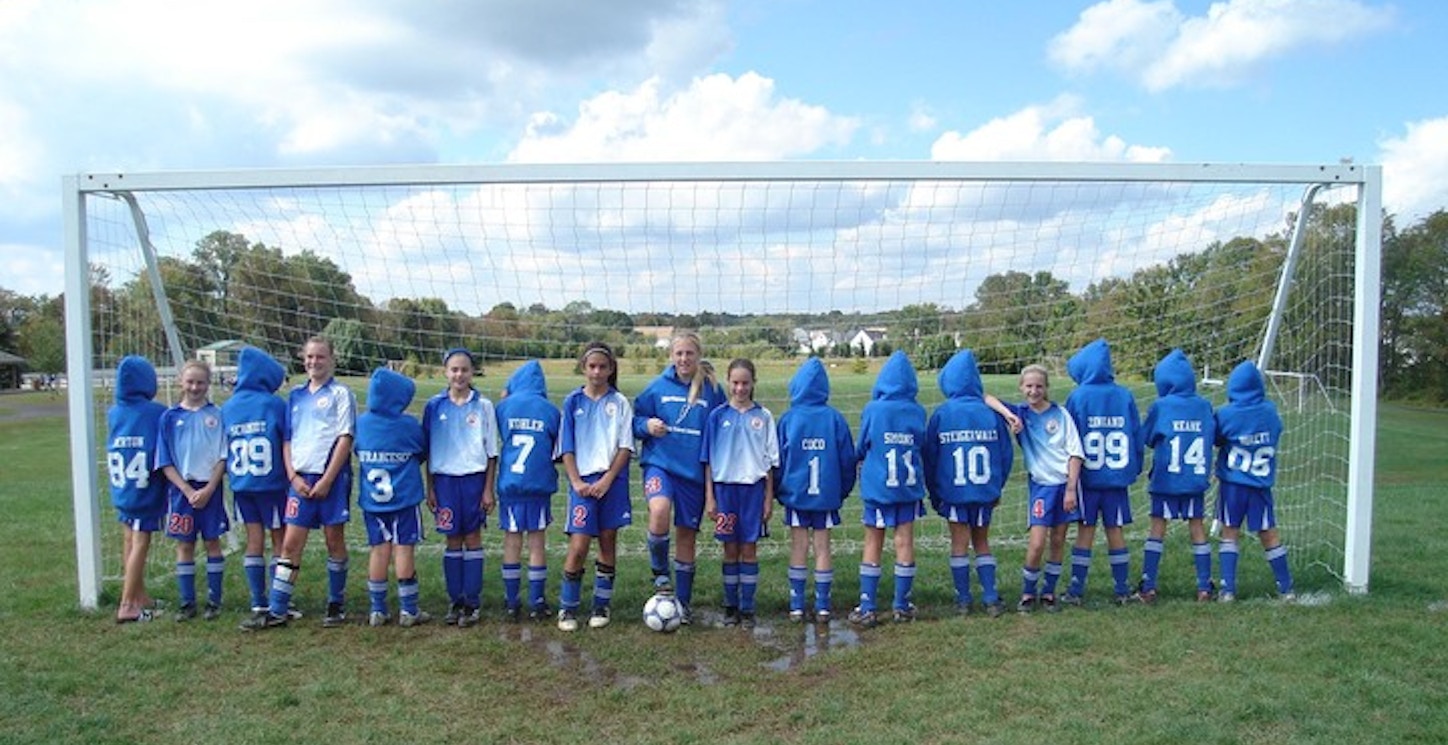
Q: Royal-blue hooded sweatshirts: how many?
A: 11